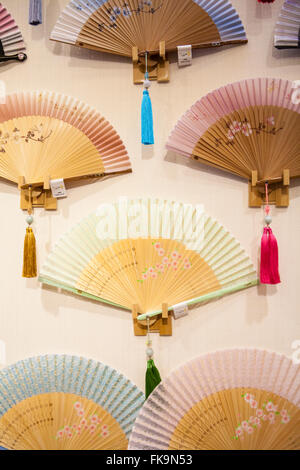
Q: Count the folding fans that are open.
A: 8